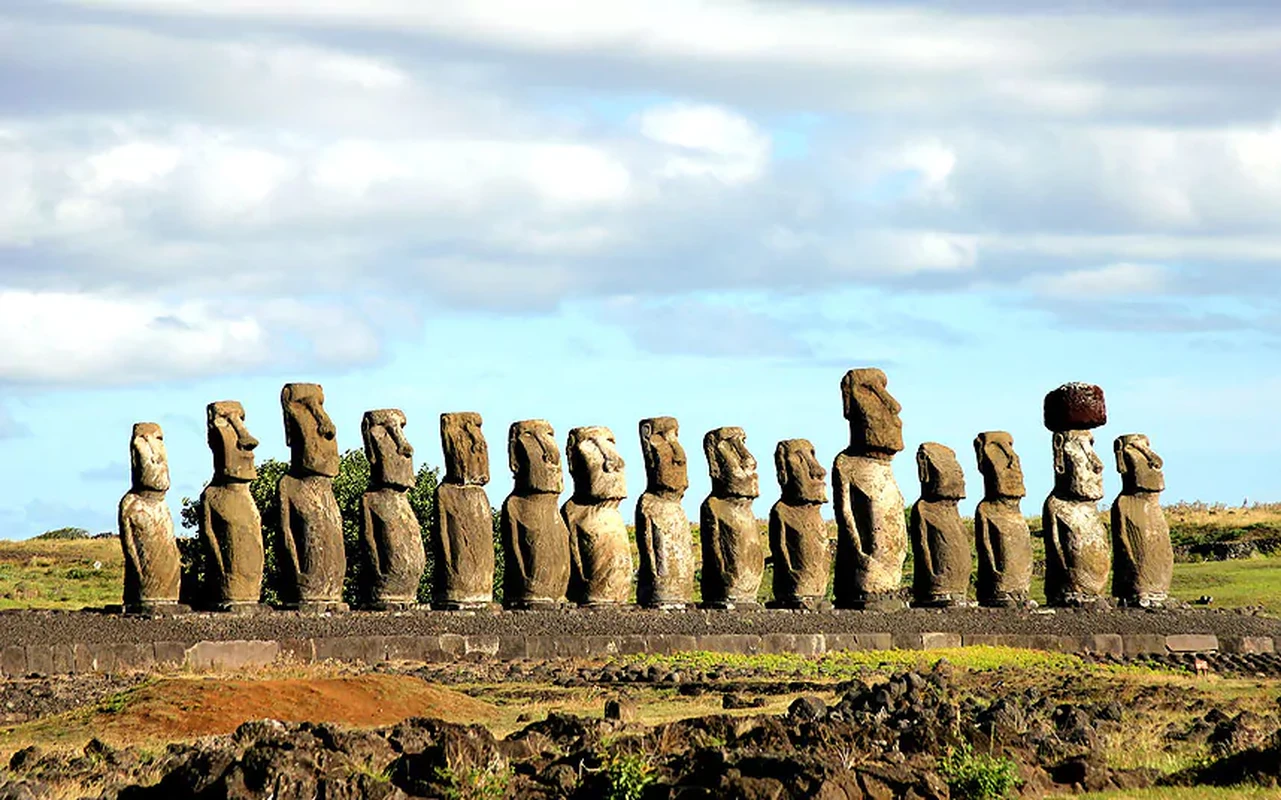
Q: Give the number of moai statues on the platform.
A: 15